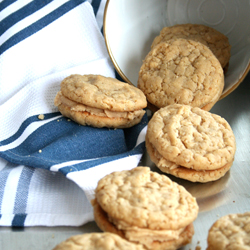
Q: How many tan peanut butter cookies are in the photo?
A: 7